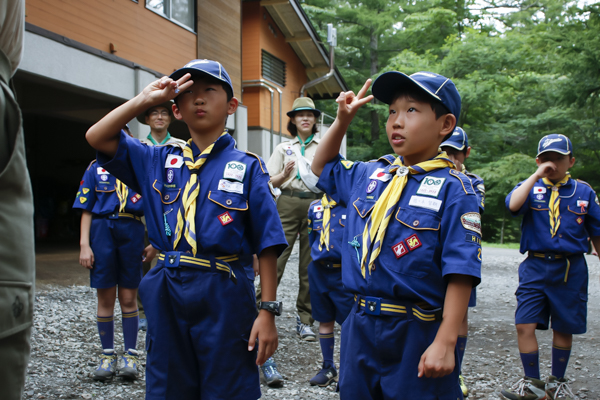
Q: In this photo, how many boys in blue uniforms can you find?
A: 6